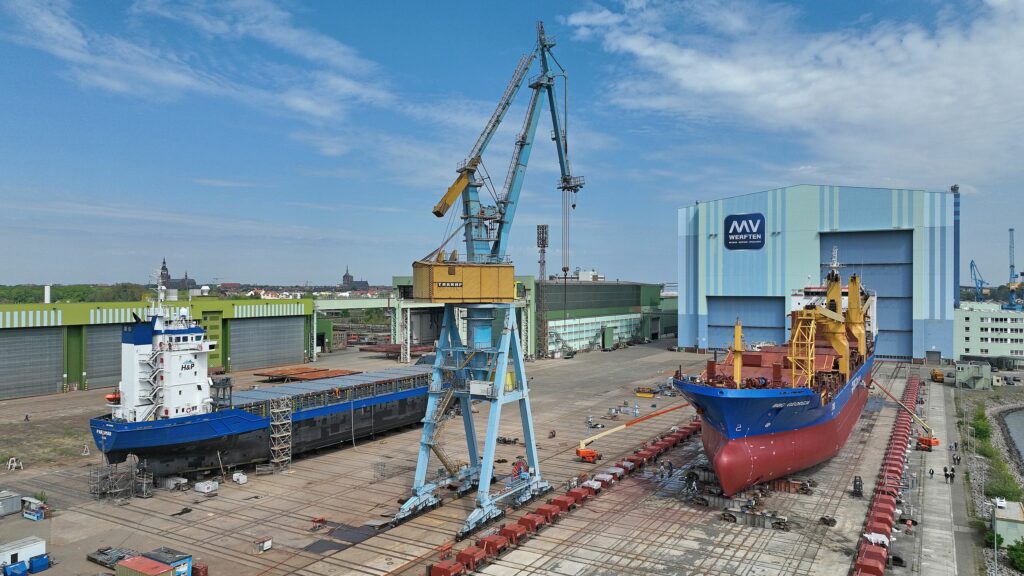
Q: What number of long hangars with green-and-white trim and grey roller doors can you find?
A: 1